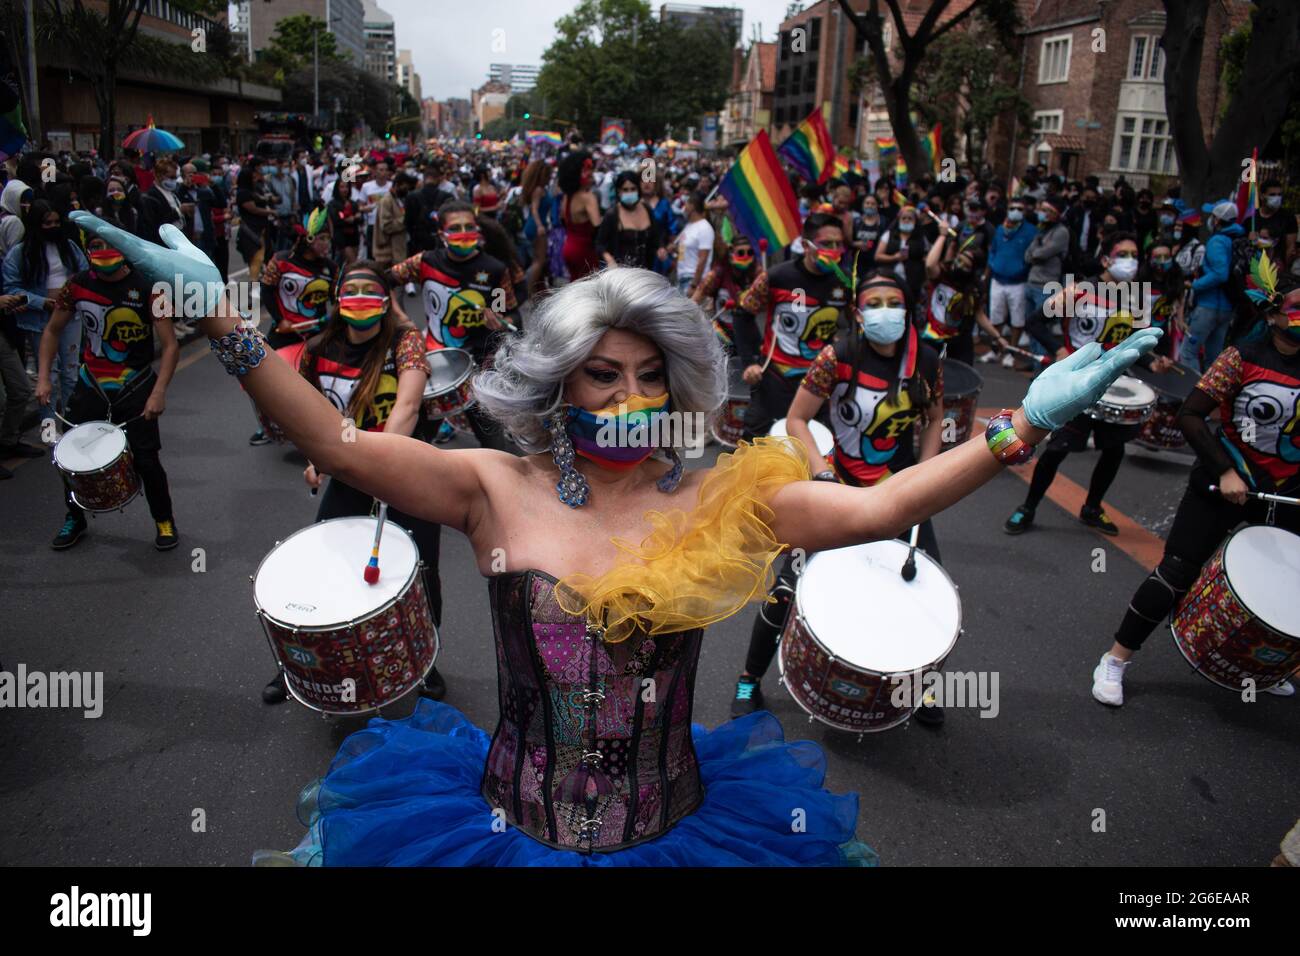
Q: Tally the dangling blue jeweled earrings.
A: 2